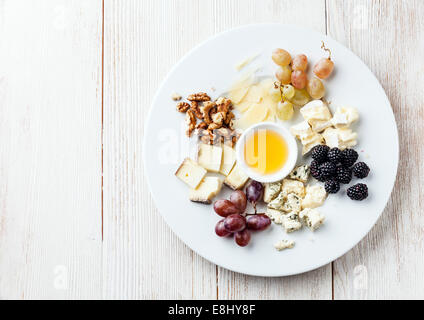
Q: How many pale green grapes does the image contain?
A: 4